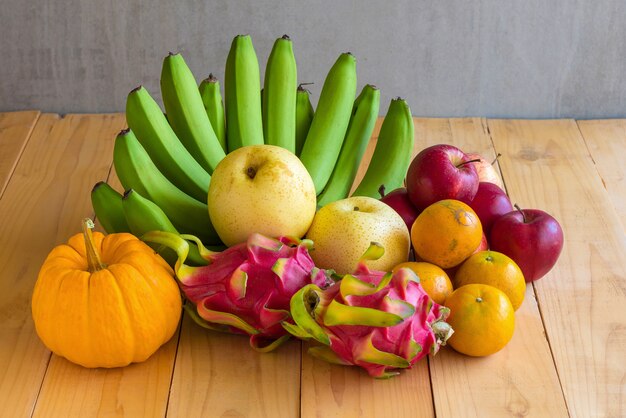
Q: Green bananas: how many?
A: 12